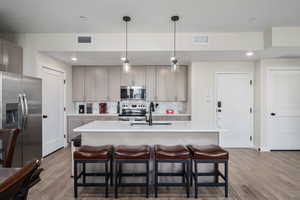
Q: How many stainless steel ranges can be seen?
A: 1